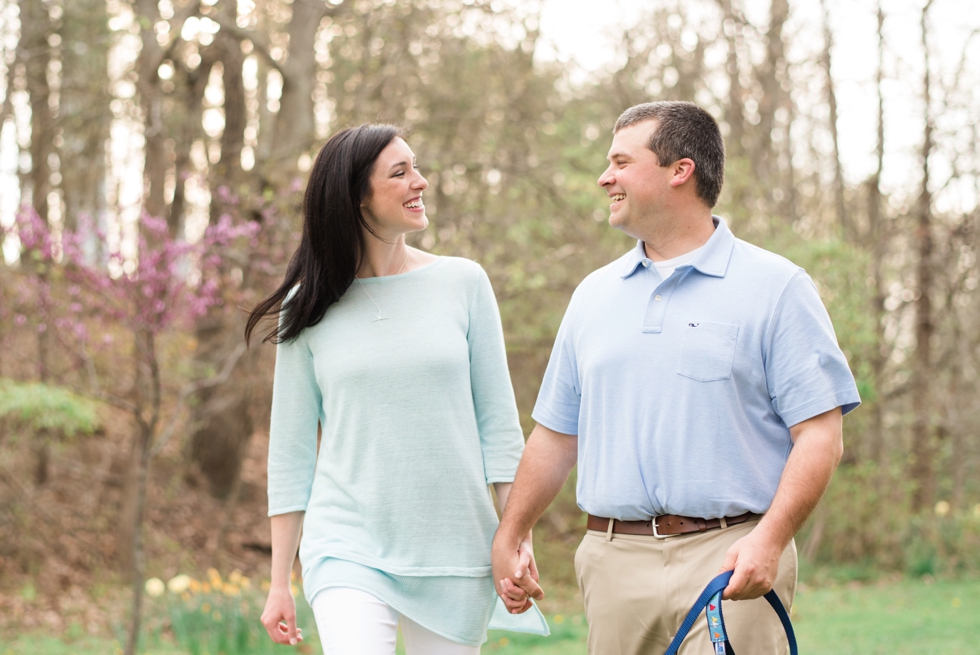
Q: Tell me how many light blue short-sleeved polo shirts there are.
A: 1